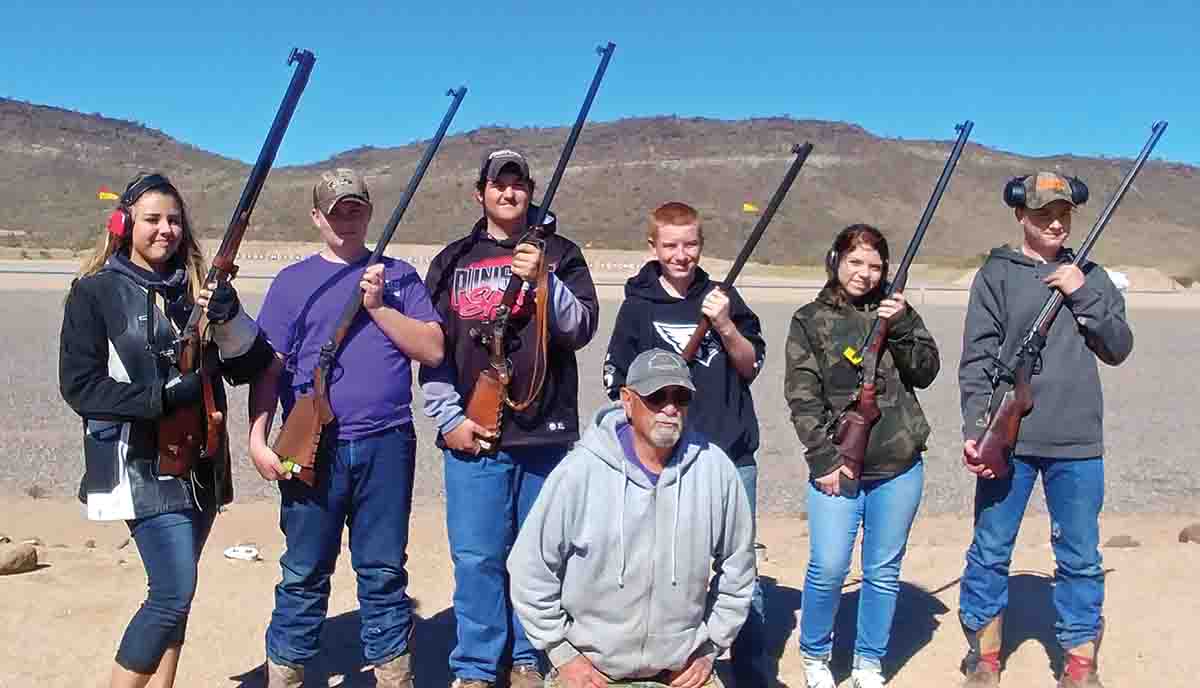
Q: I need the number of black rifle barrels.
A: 6